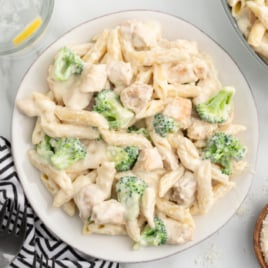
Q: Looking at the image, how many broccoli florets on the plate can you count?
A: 9